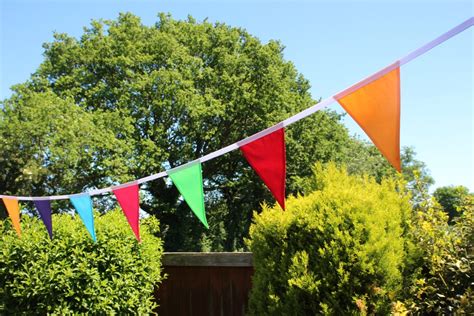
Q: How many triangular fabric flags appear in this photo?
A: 7